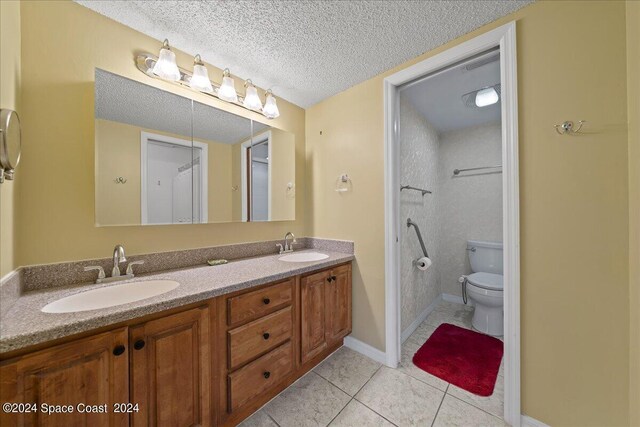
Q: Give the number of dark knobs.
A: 7